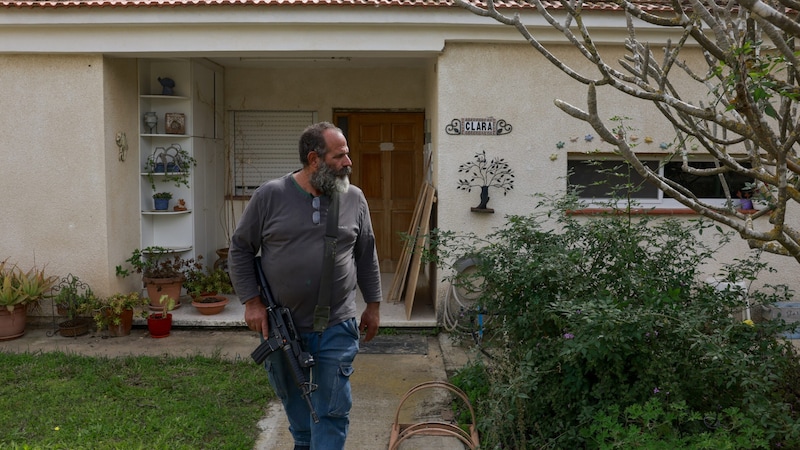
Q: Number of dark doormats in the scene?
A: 1